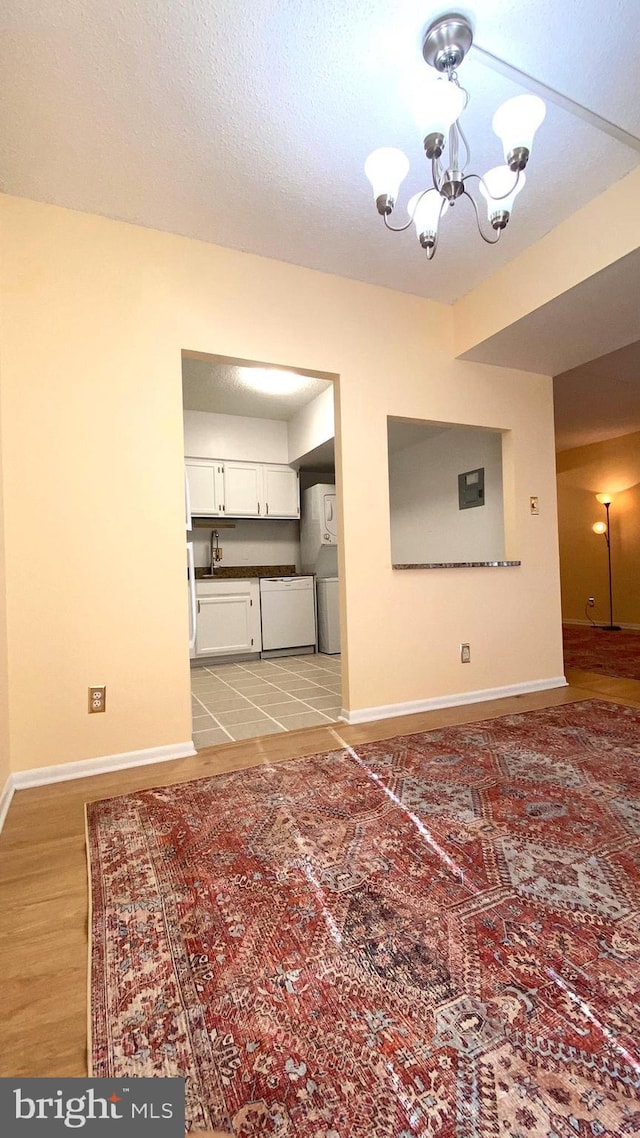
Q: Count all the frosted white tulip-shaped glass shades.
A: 5